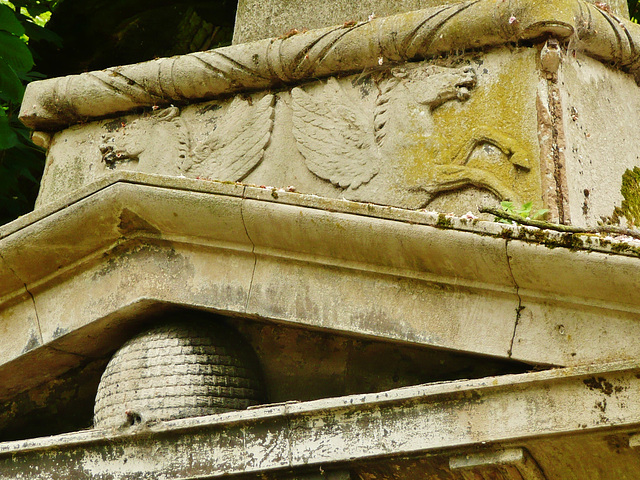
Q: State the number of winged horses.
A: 2